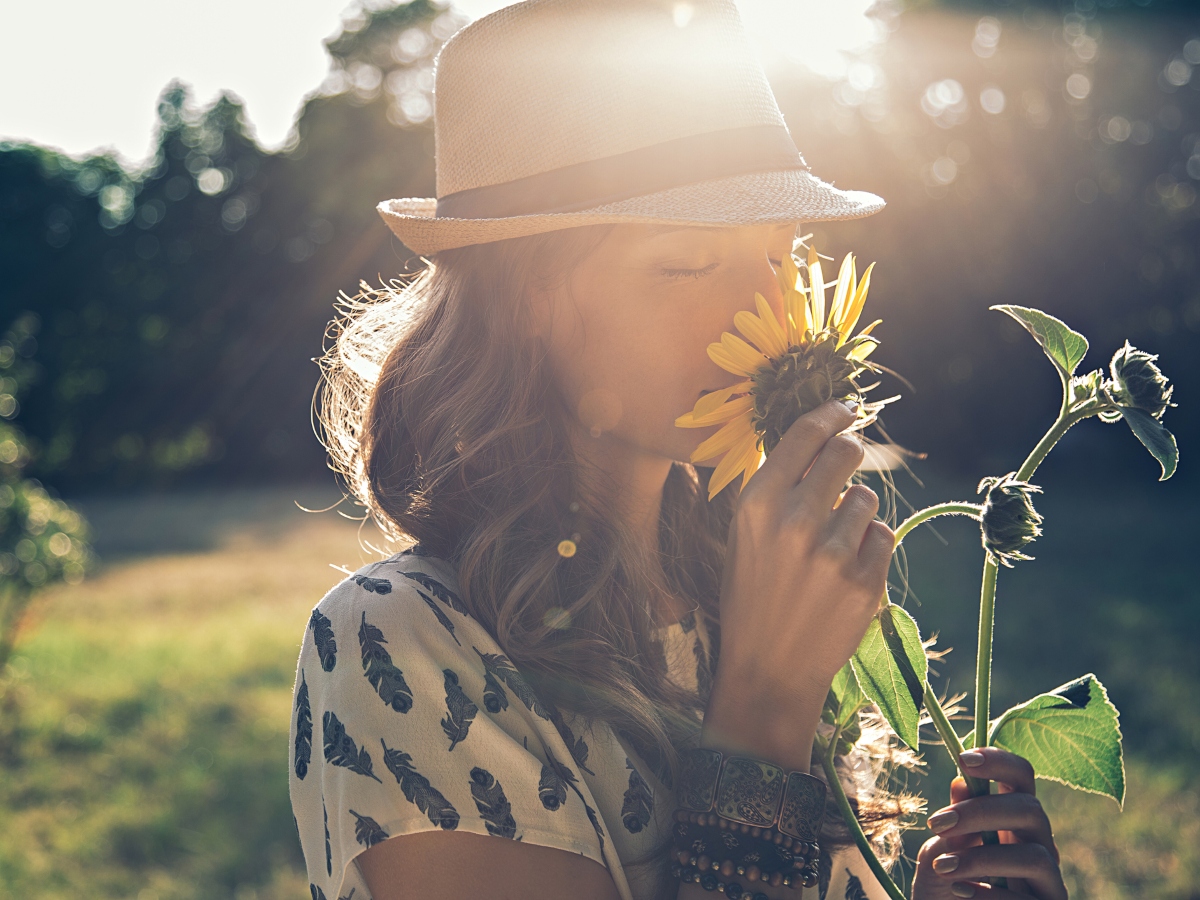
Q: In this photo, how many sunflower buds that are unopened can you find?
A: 2